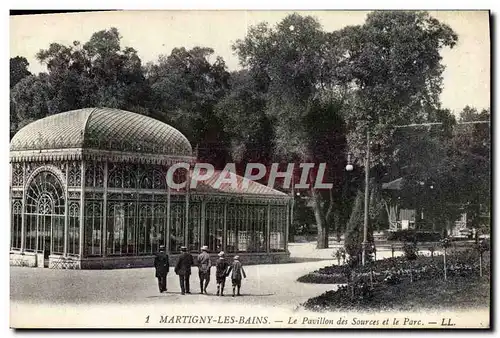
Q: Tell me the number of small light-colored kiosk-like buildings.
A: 1